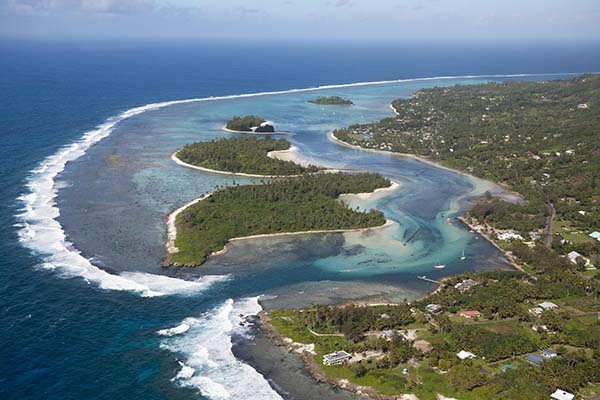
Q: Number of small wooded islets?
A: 4